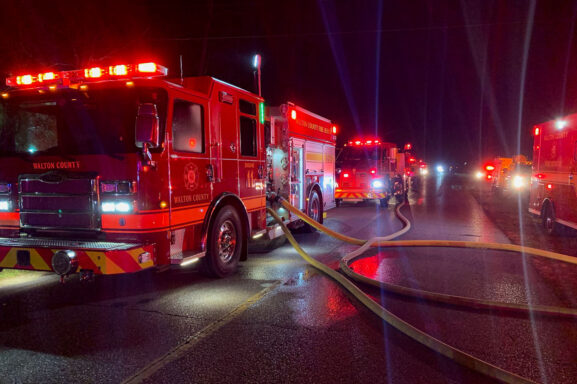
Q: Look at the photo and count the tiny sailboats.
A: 0